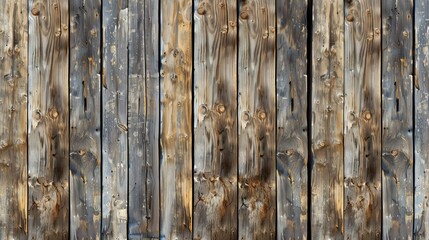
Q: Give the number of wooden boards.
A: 13